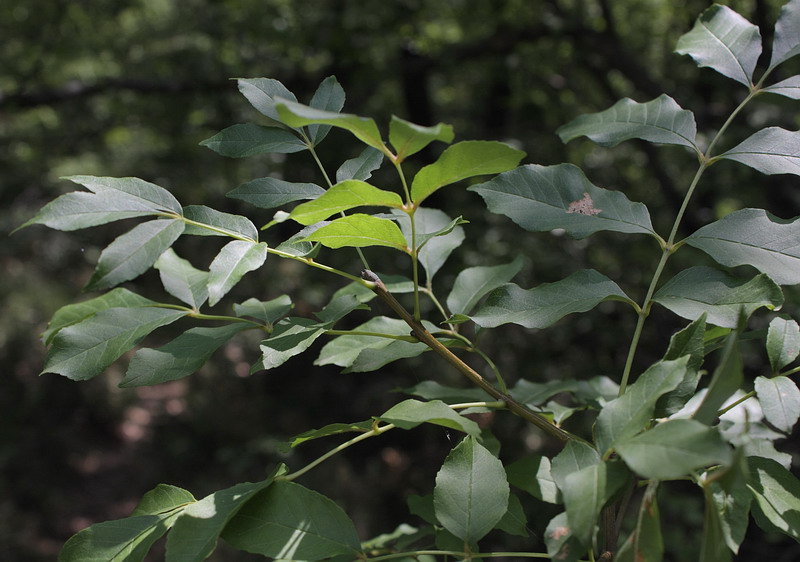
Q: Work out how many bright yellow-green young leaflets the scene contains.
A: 5